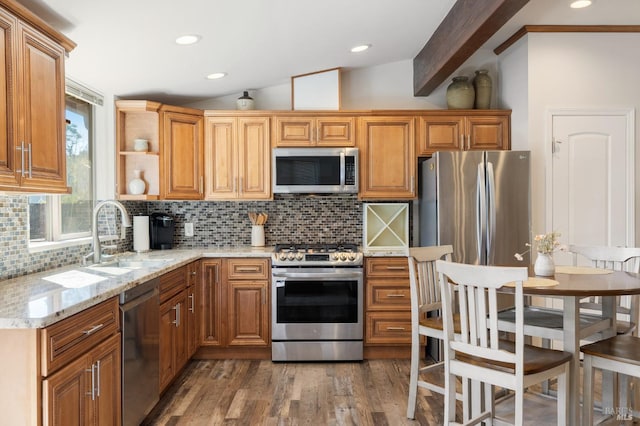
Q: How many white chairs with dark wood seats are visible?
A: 4